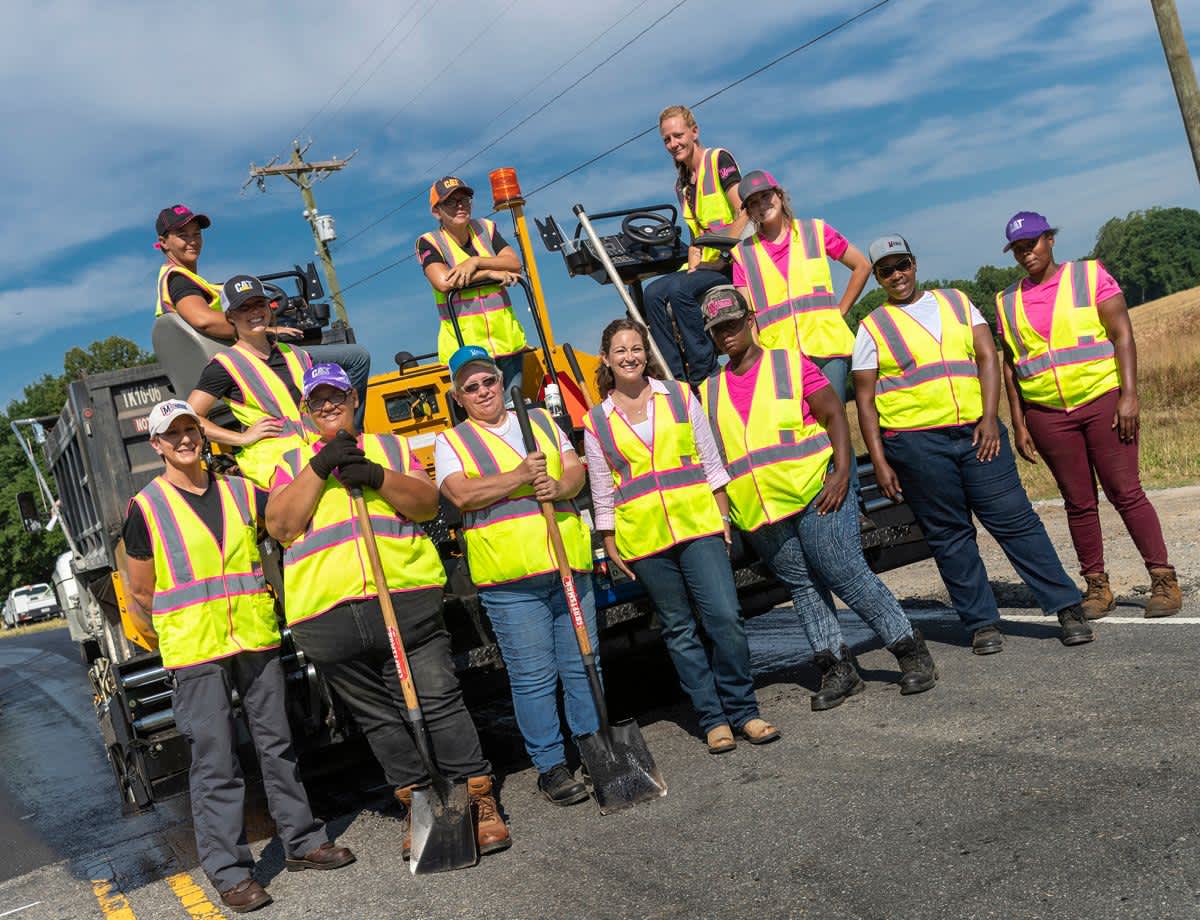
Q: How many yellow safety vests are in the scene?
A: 12